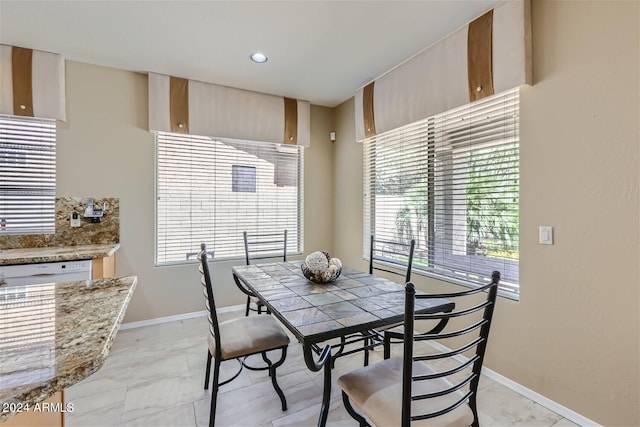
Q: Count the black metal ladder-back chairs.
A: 4